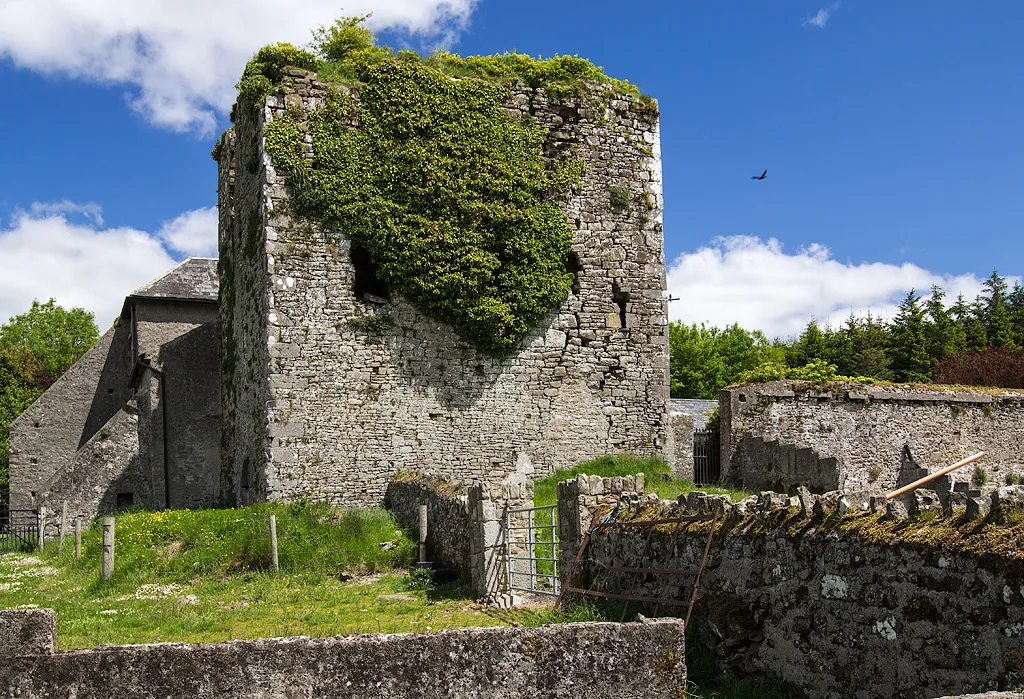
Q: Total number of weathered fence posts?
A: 6